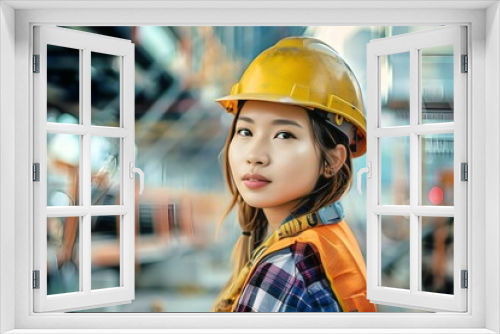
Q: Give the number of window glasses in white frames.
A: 12